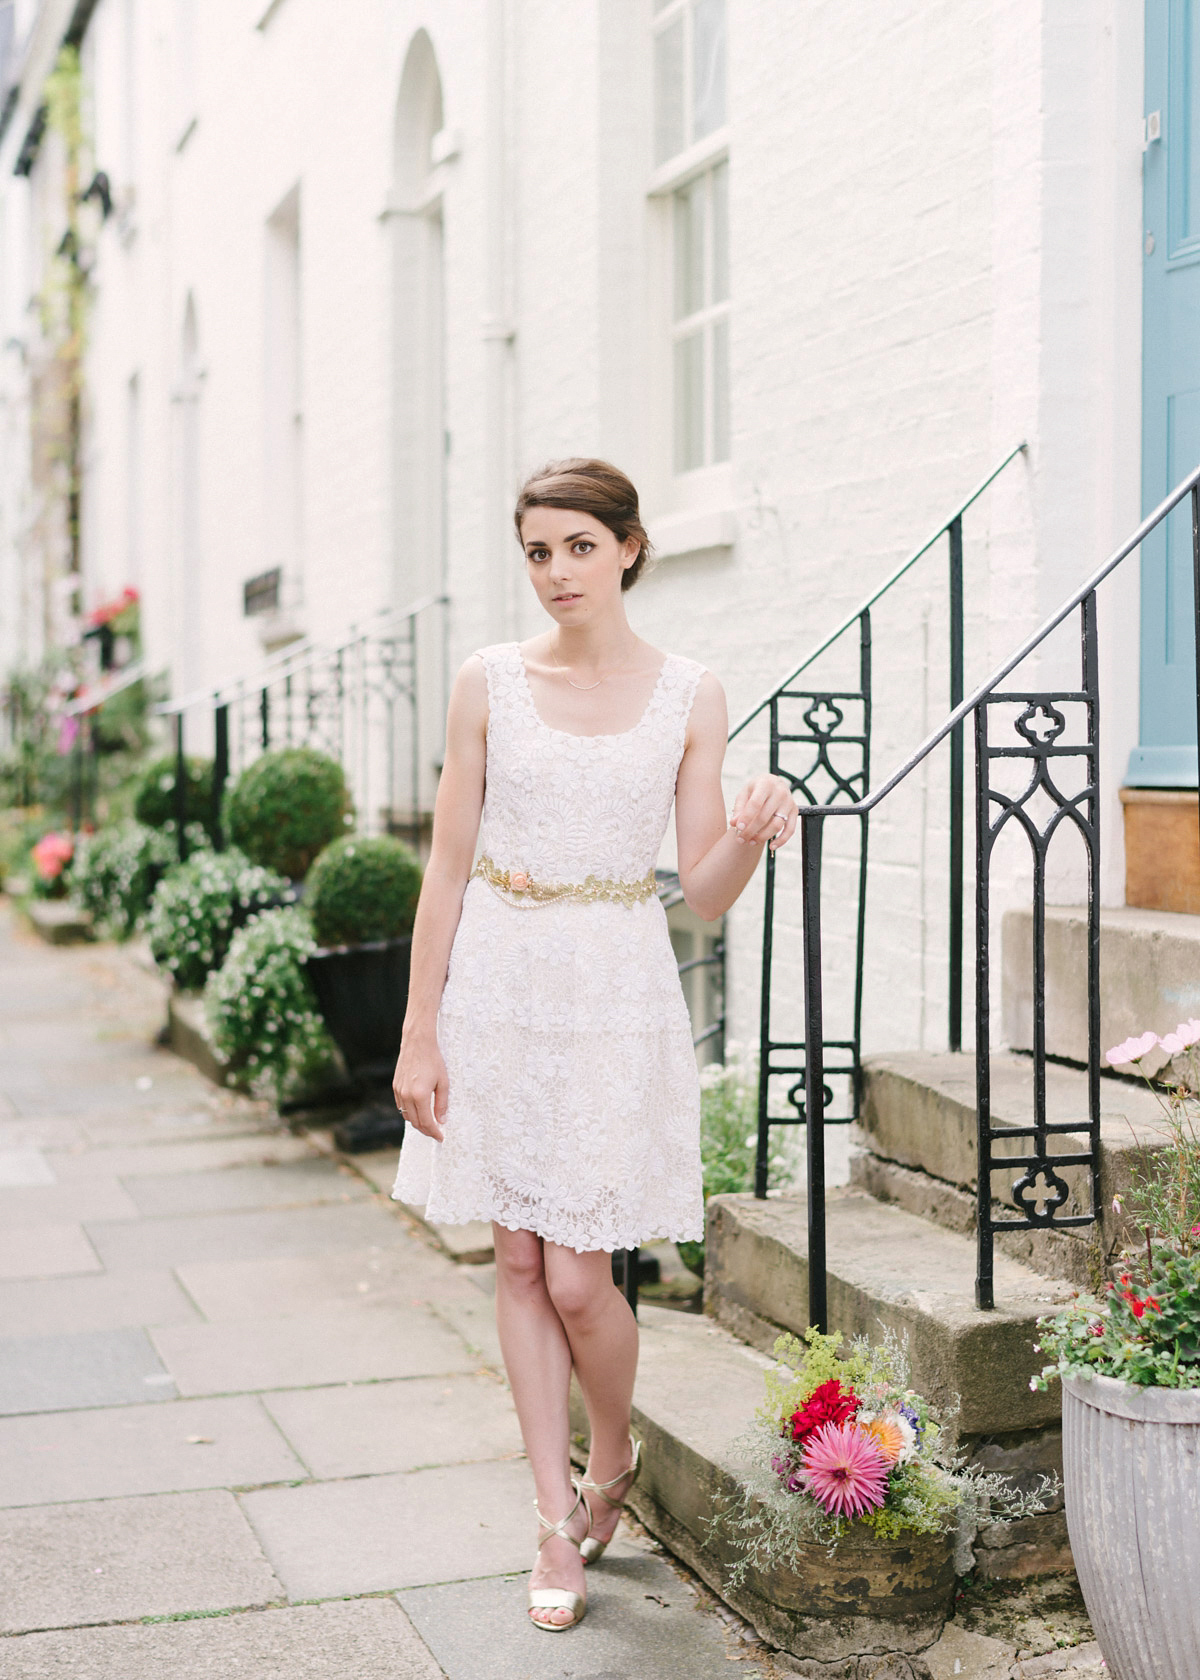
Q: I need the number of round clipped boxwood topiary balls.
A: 3